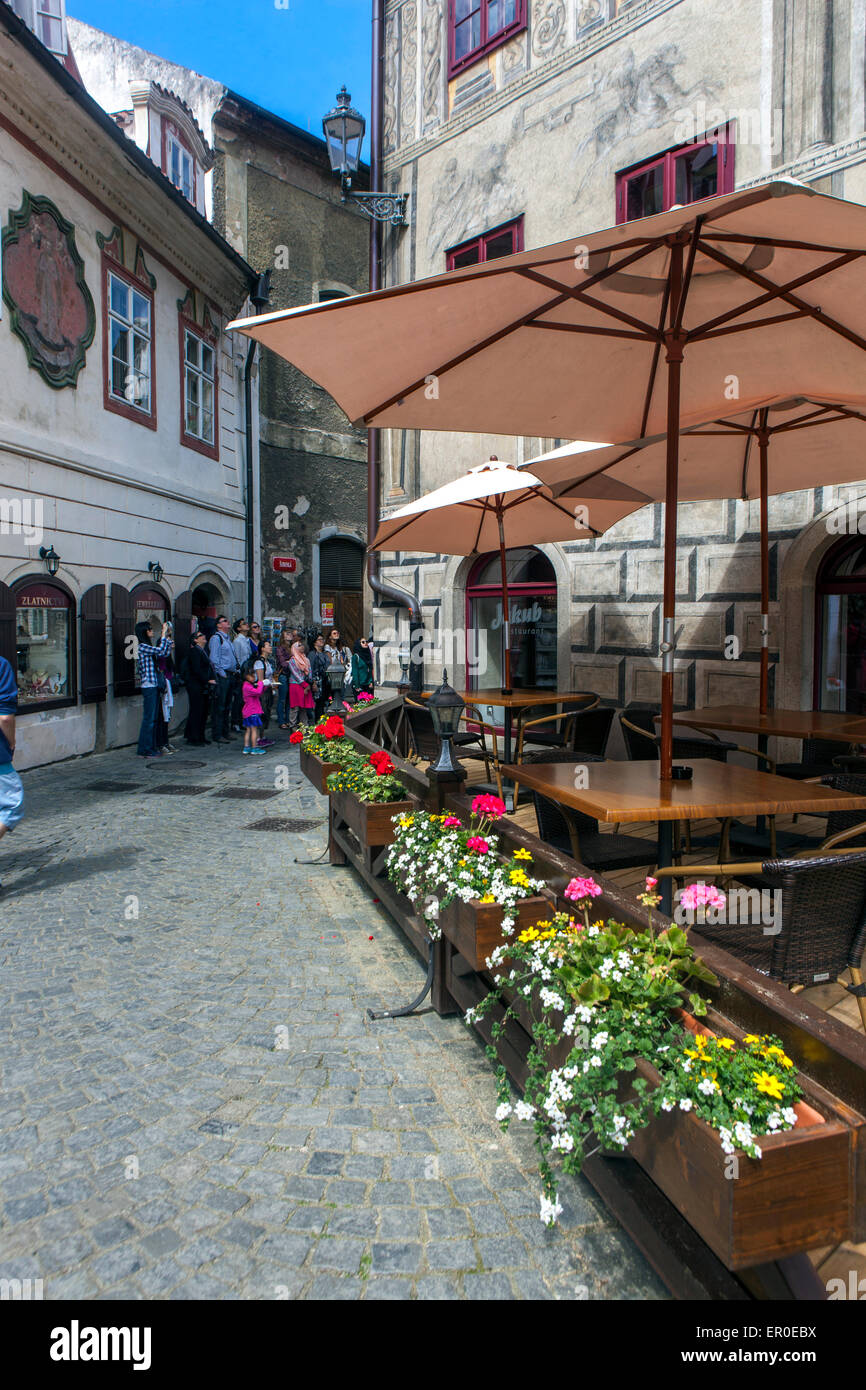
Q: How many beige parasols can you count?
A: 3